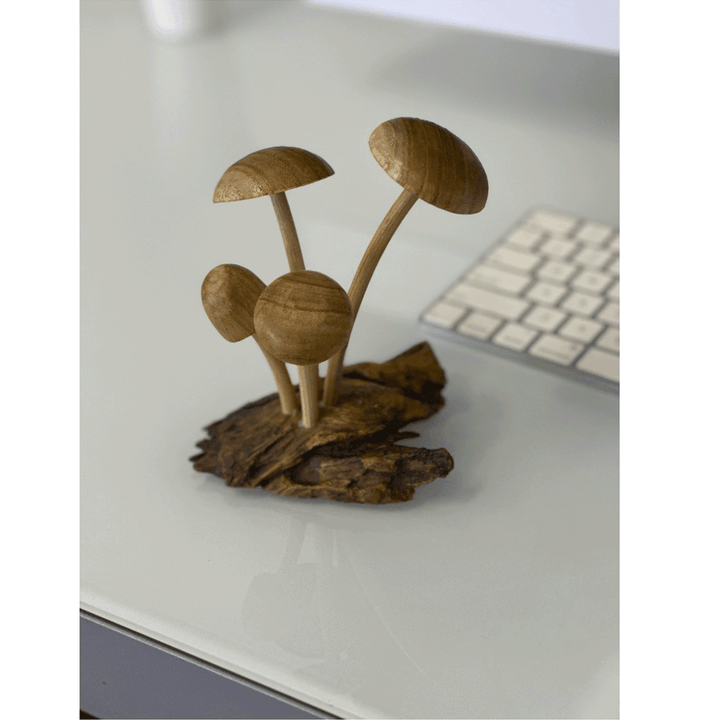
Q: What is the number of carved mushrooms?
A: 4